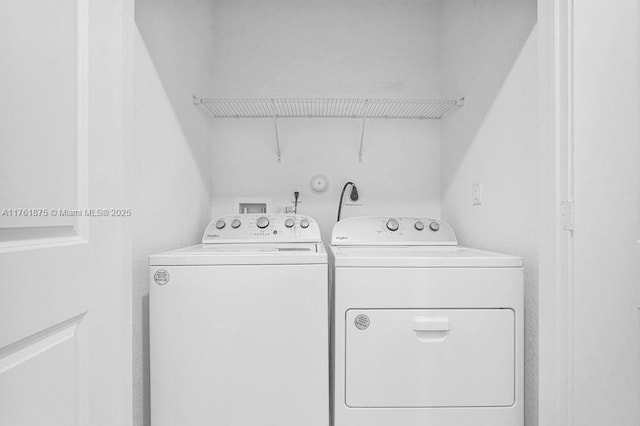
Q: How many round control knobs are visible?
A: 8